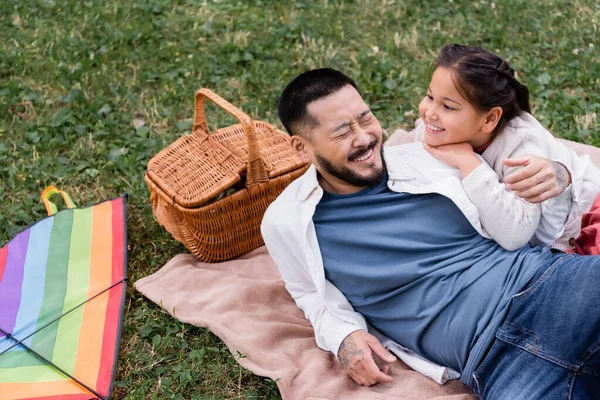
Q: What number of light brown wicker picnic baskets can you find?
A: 1